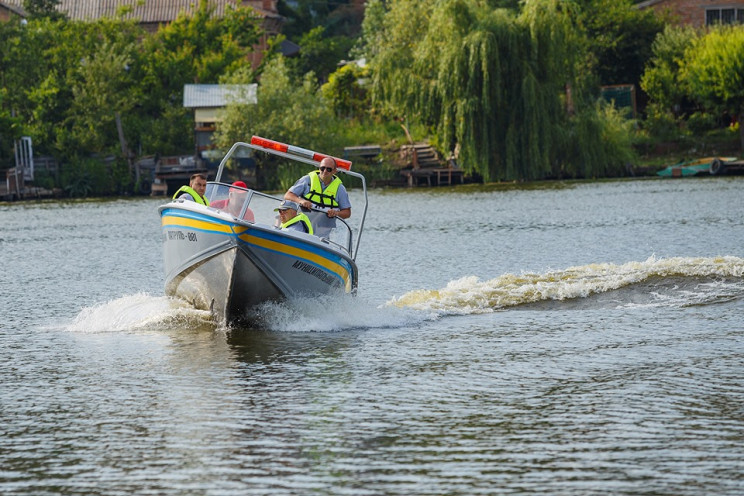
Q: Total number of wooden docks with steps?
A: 1